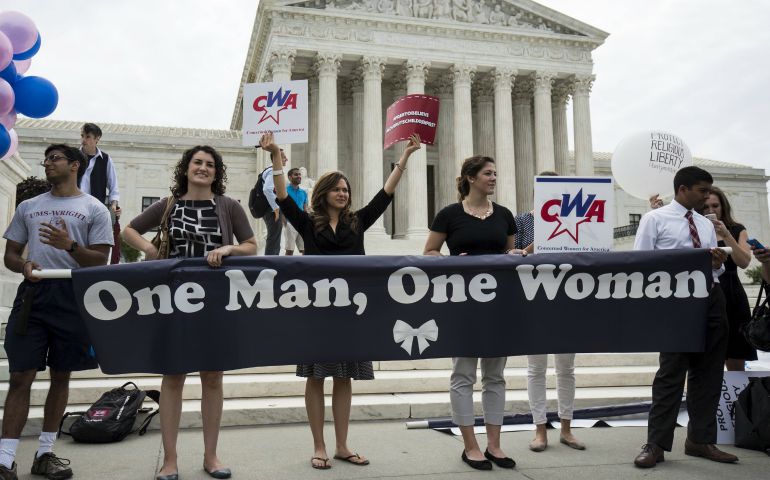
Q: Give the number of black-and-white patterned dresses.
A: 1